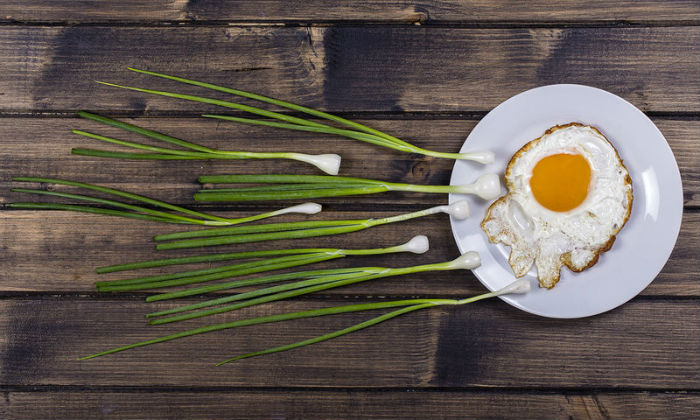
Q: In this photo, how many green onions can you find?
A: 8